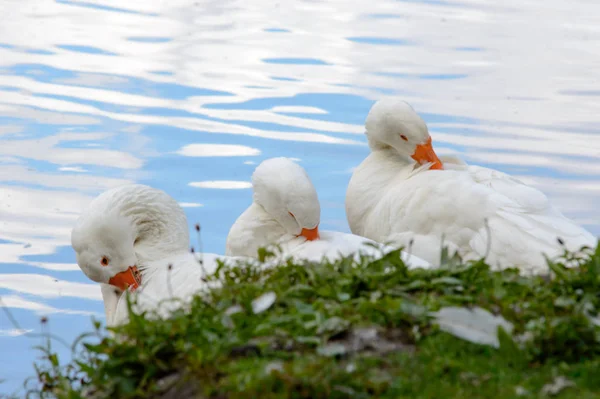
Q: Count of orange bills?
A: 3